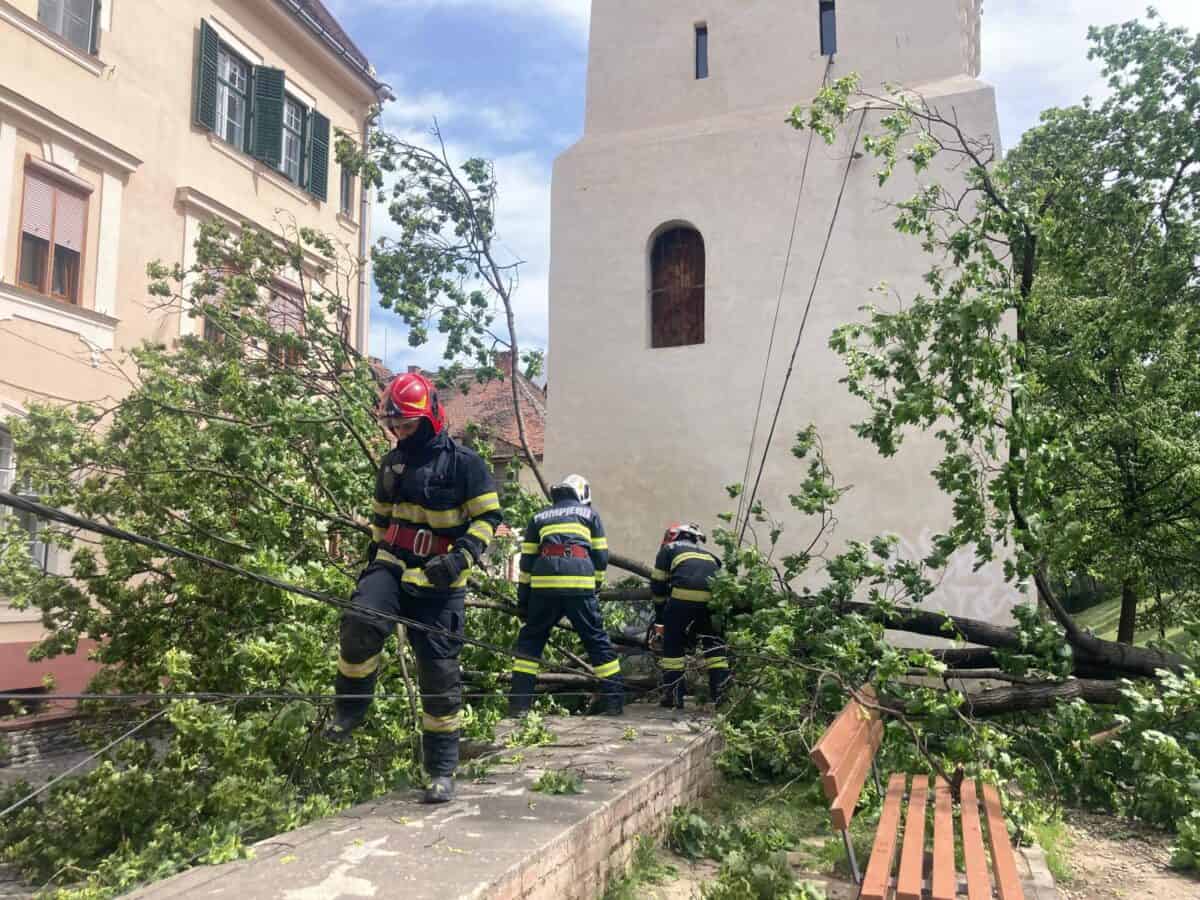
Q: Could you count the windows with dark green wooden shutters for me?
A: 2